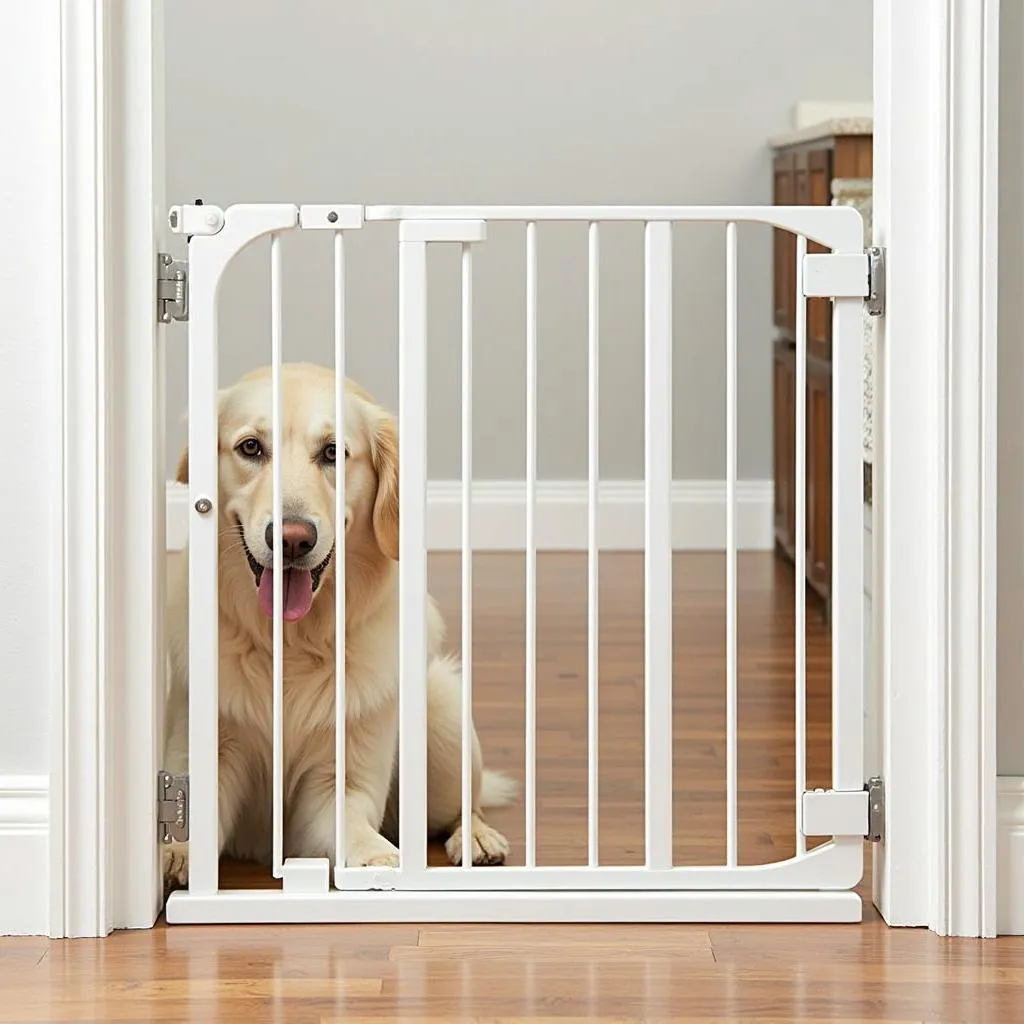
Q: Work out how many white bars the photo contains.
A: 11